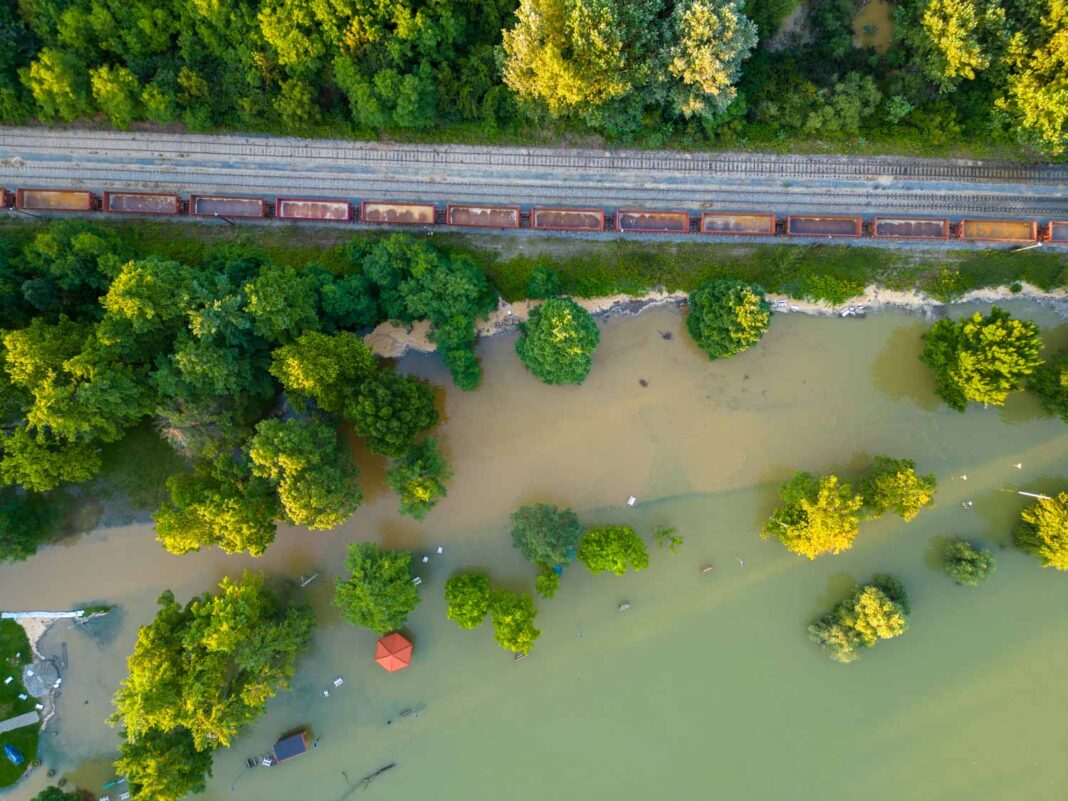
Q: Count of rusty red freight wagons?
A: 14